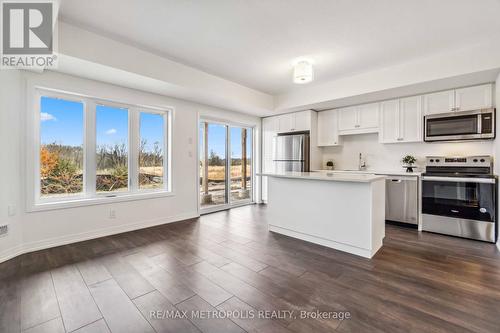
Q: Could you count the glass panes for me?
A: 5